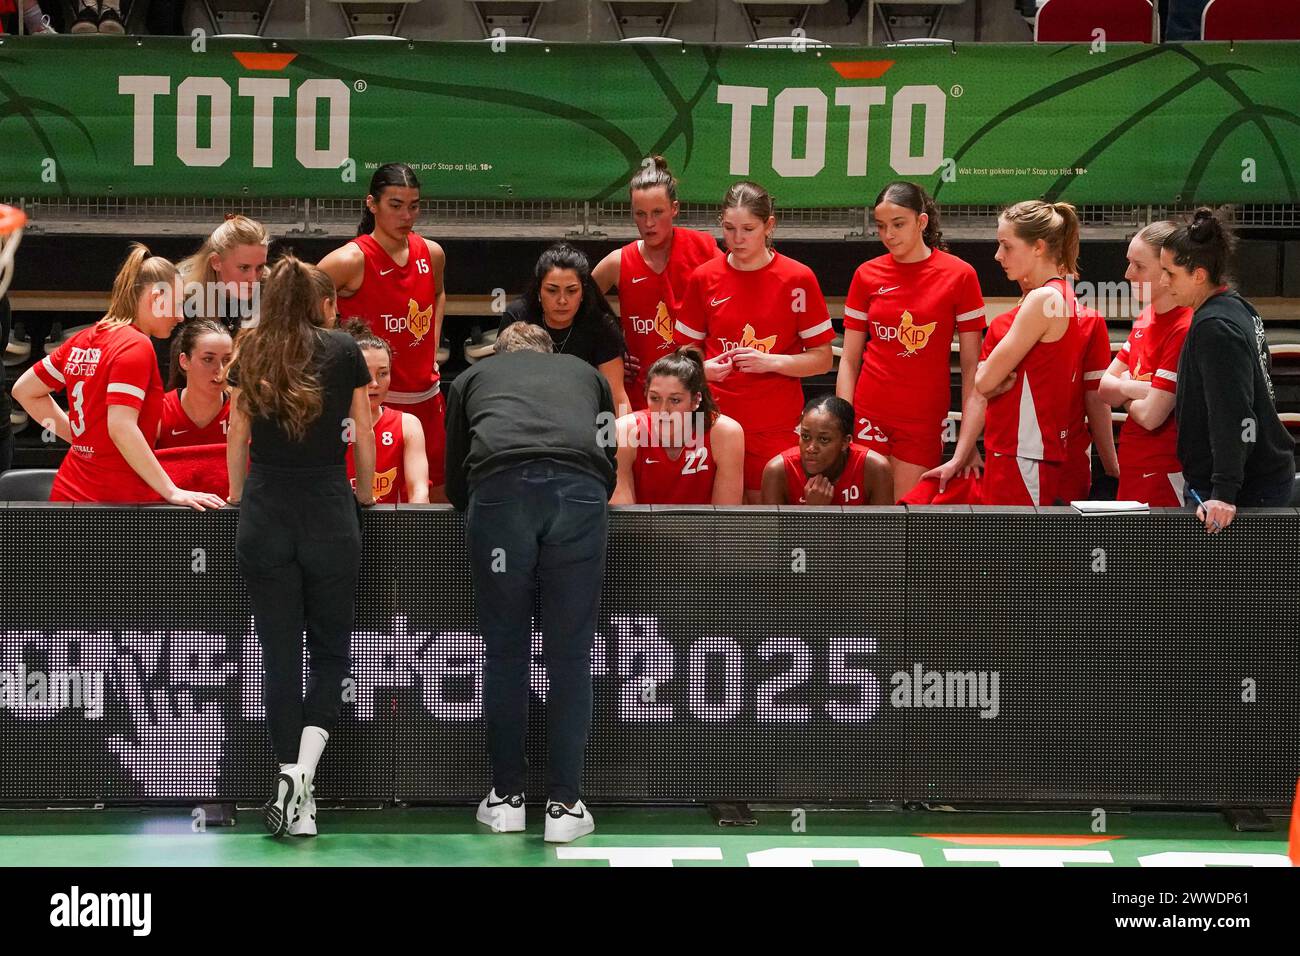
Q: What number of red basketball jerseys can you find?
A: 12